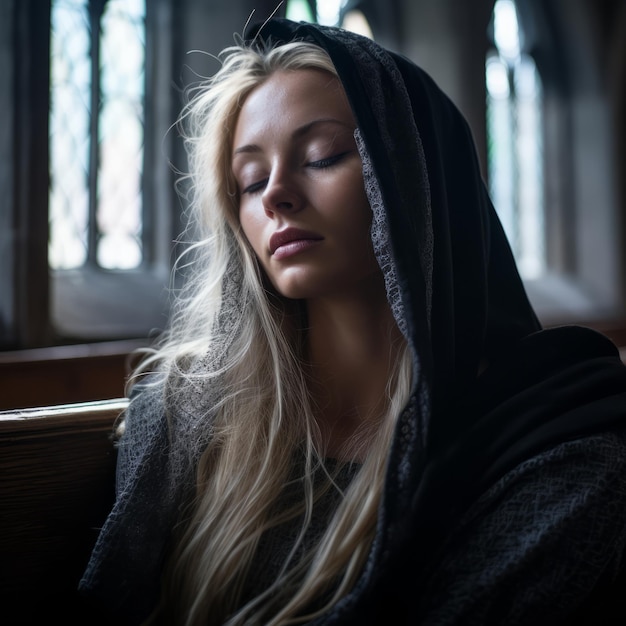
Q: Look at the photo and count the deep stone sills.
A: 2